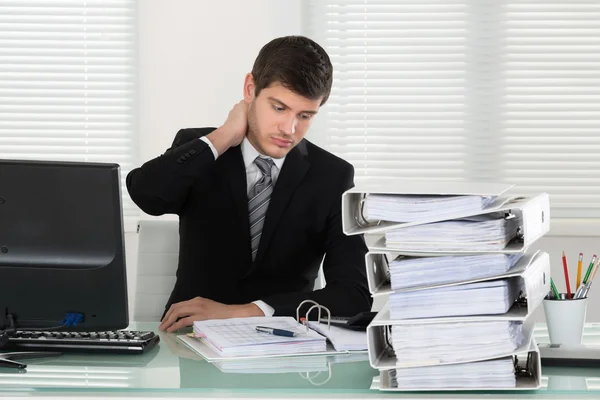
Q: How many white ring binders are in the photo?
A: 7